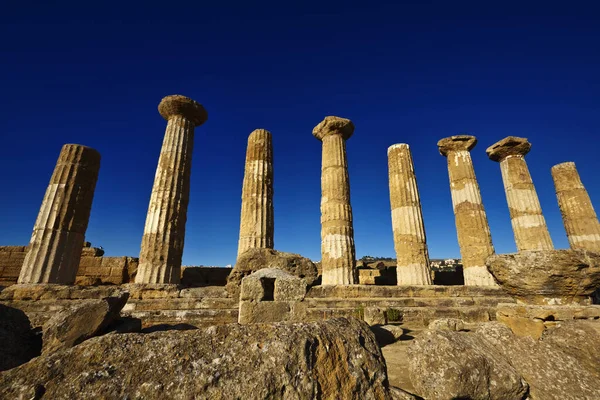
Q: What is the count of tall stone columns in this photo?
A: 8